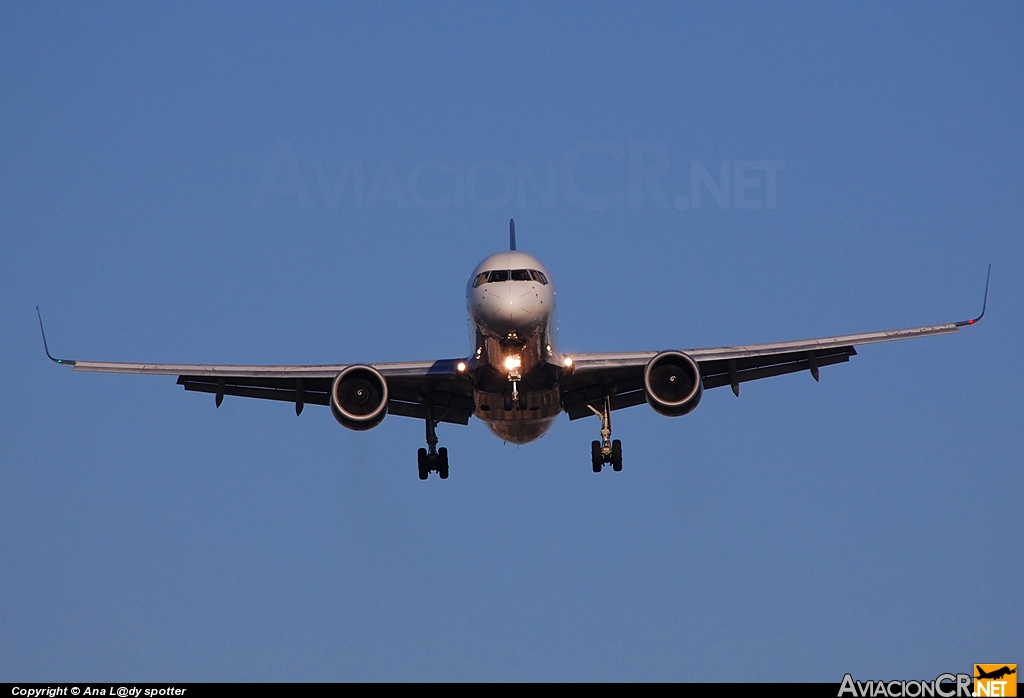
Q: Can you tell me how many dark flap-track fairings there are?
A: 4